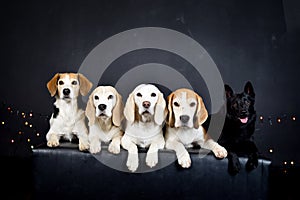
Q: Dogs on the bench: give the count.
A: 5